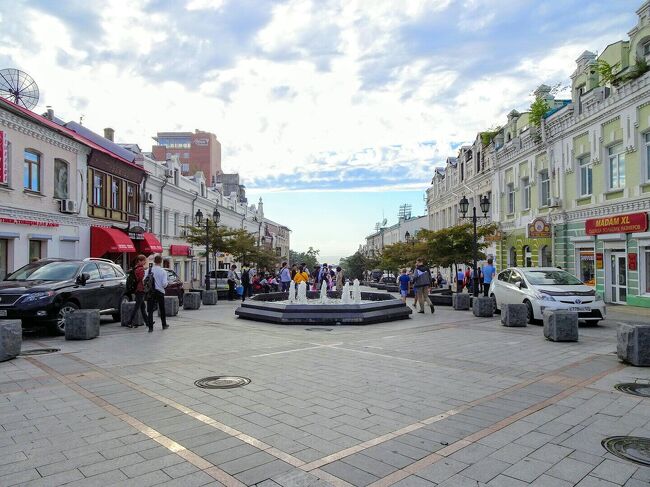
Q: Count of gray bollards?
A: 11